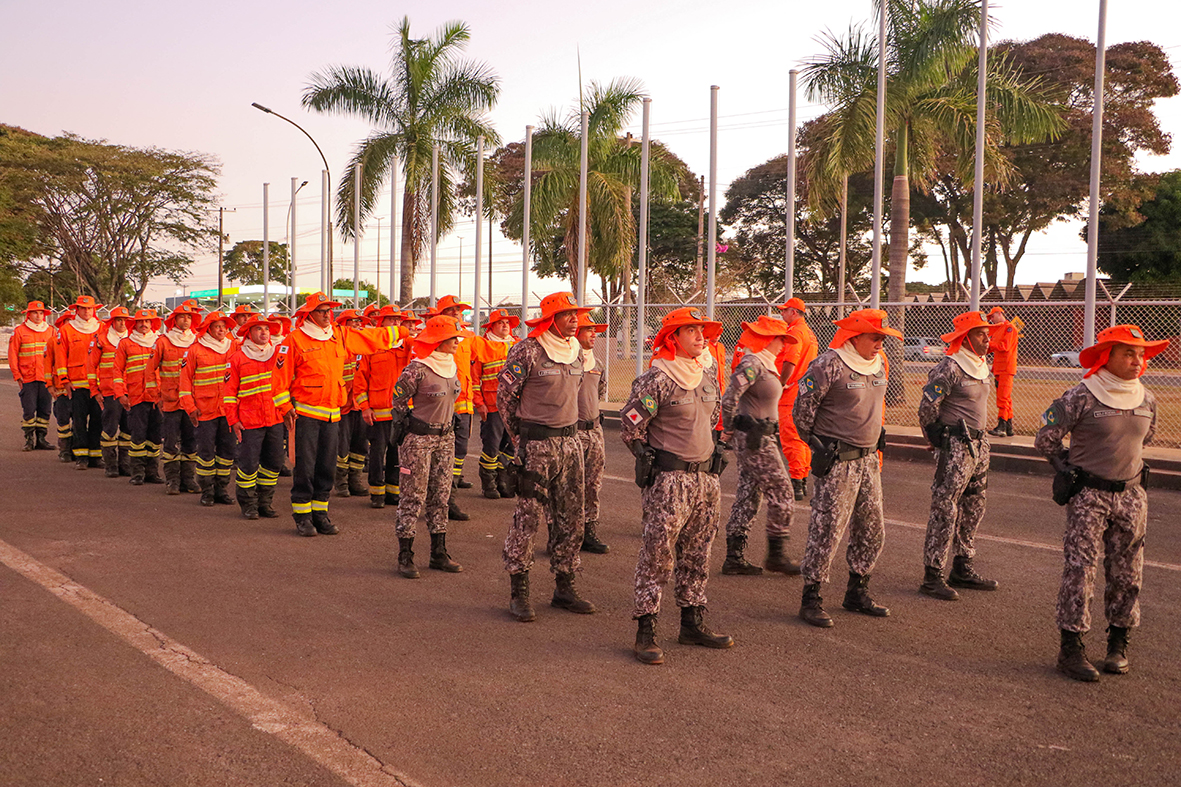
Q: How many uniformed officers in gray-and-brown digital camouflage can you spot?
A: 8